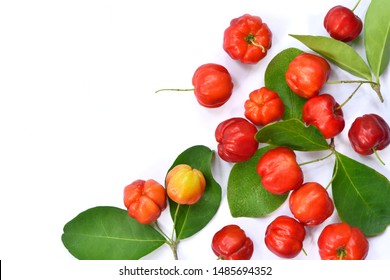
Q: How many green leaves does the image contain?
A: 8